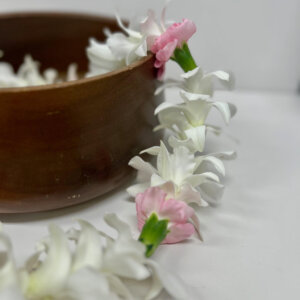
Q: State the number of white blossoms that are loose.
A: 0